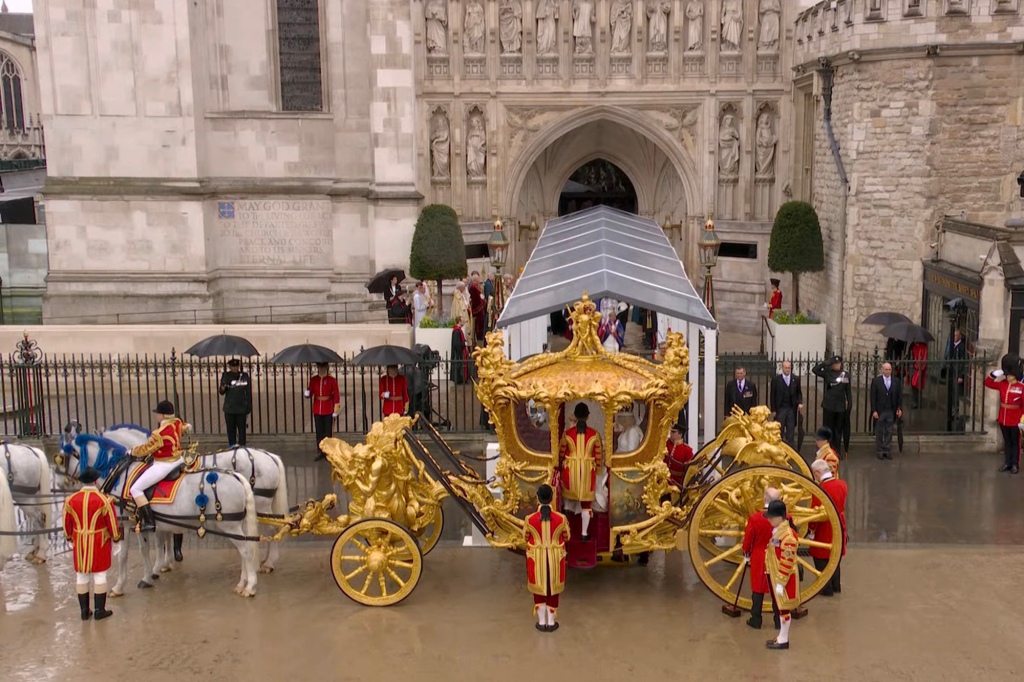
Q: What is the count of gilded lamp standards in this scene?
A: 2